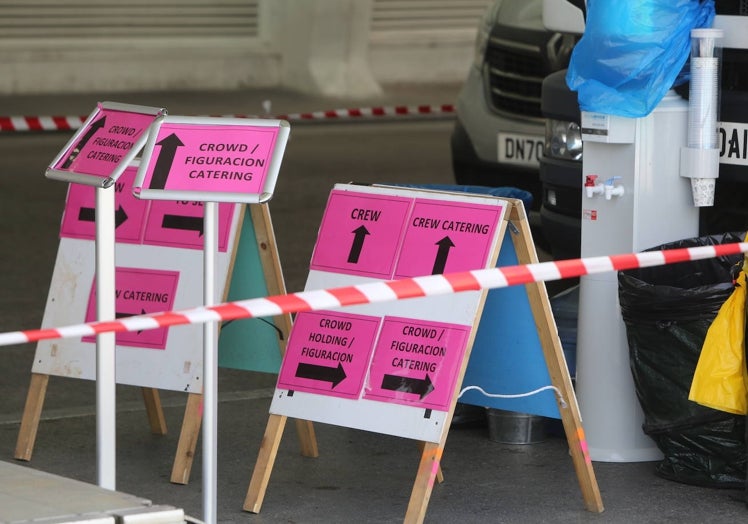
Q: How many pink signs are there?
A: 9